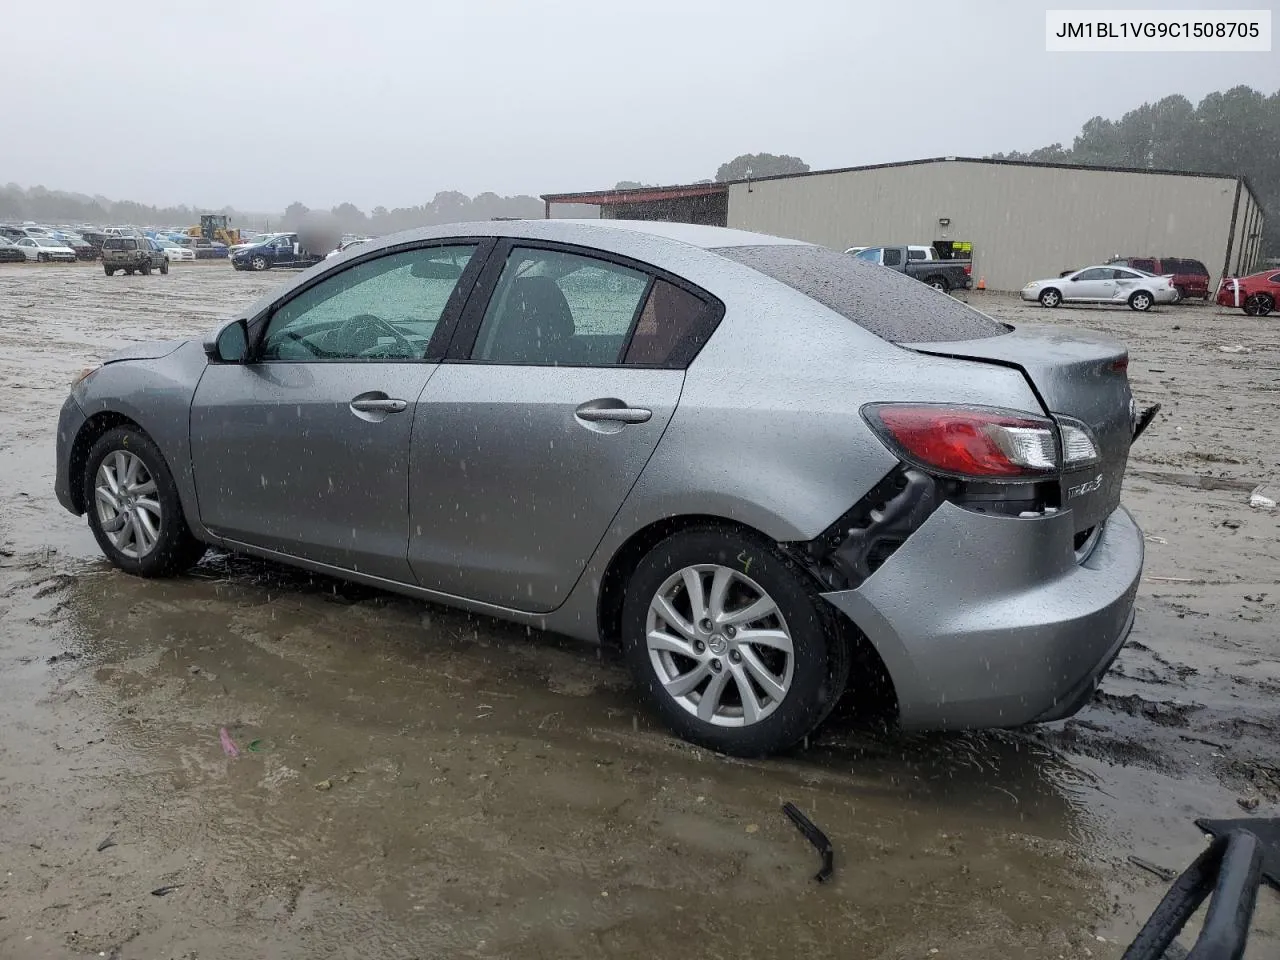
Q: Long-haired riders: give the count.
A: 0